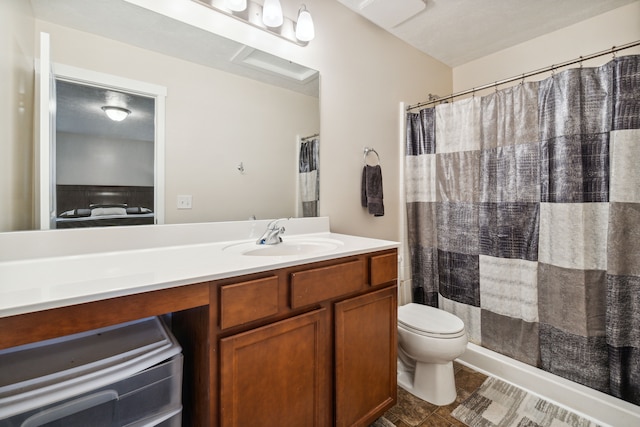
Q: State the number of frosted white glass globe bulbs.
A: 3